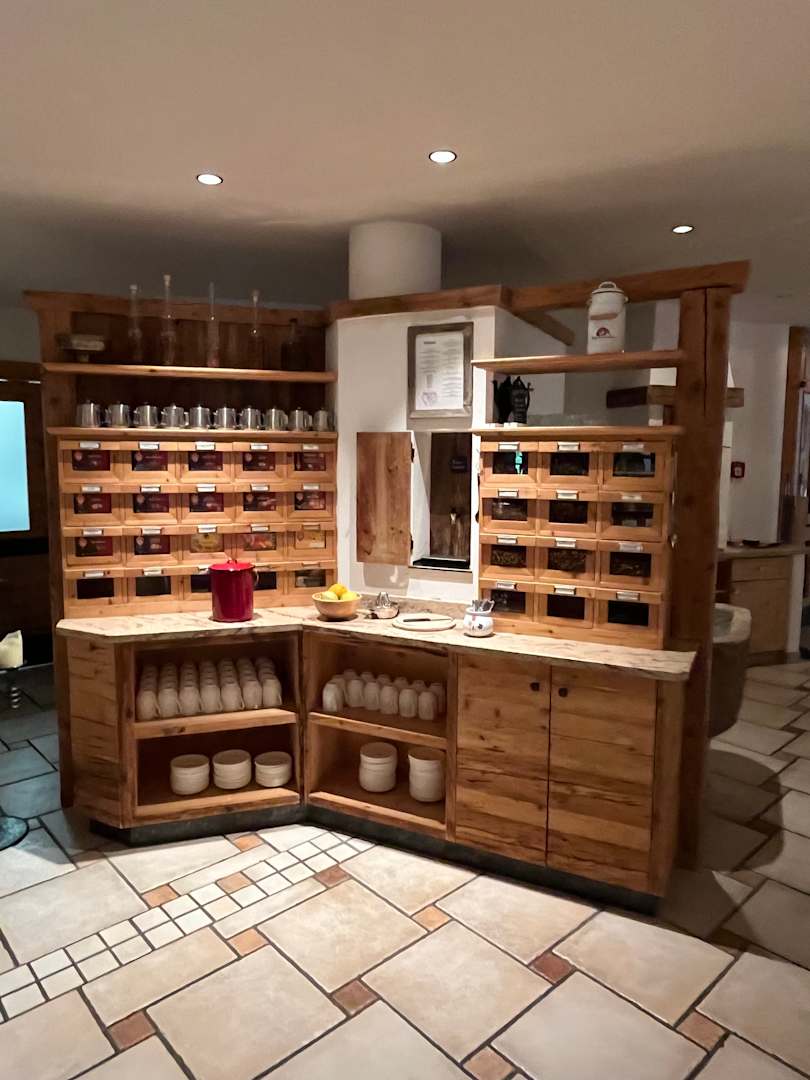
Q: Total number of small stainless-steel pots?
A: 10